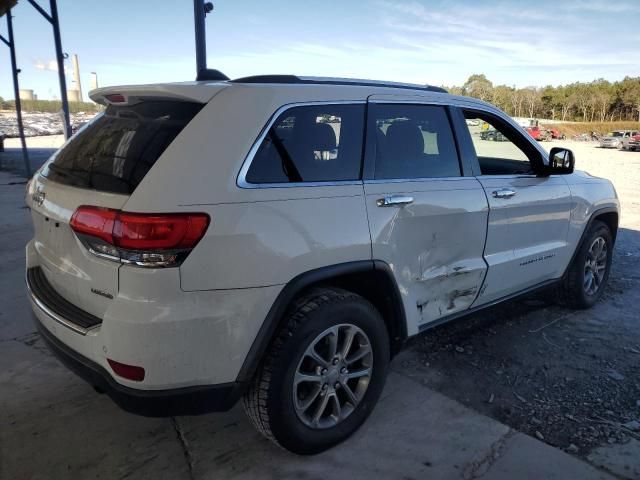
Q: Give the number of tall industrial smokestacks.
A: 2